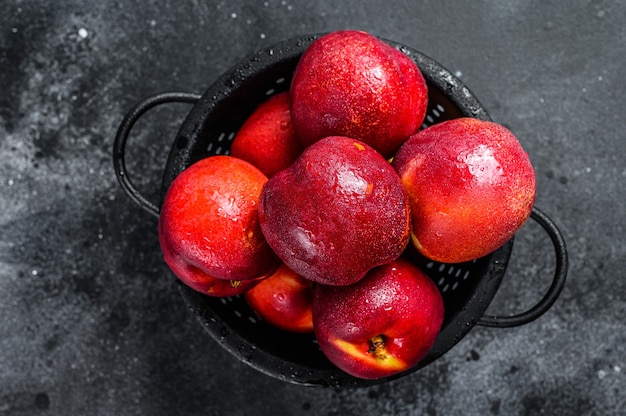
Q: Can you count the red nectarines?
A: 7